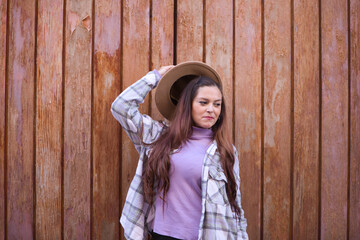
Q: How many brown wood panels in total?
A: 14